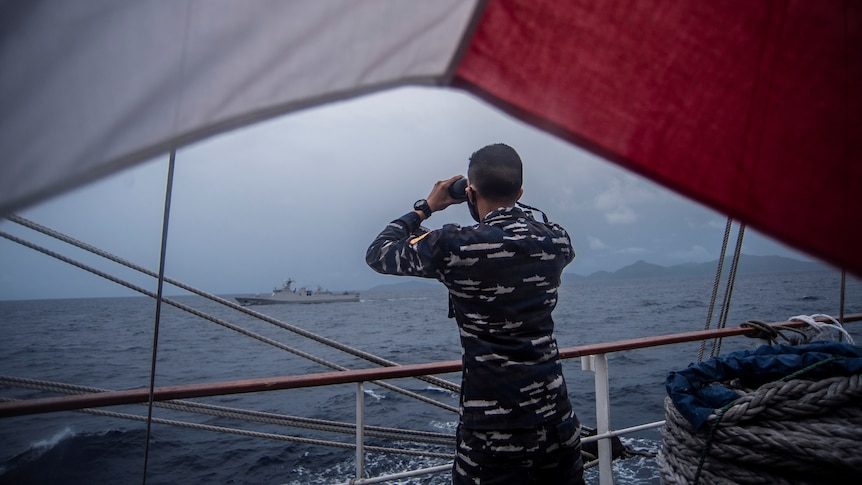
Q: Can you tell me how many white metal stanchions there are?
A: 2